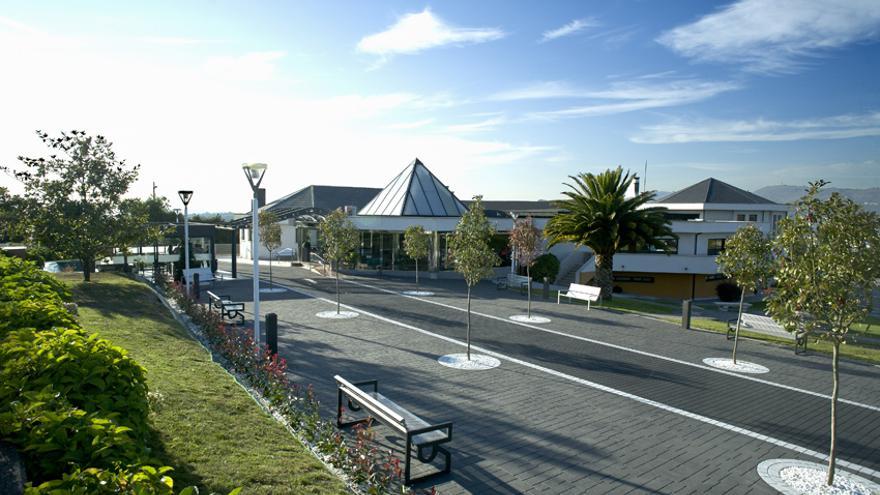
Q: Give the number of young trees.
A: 7